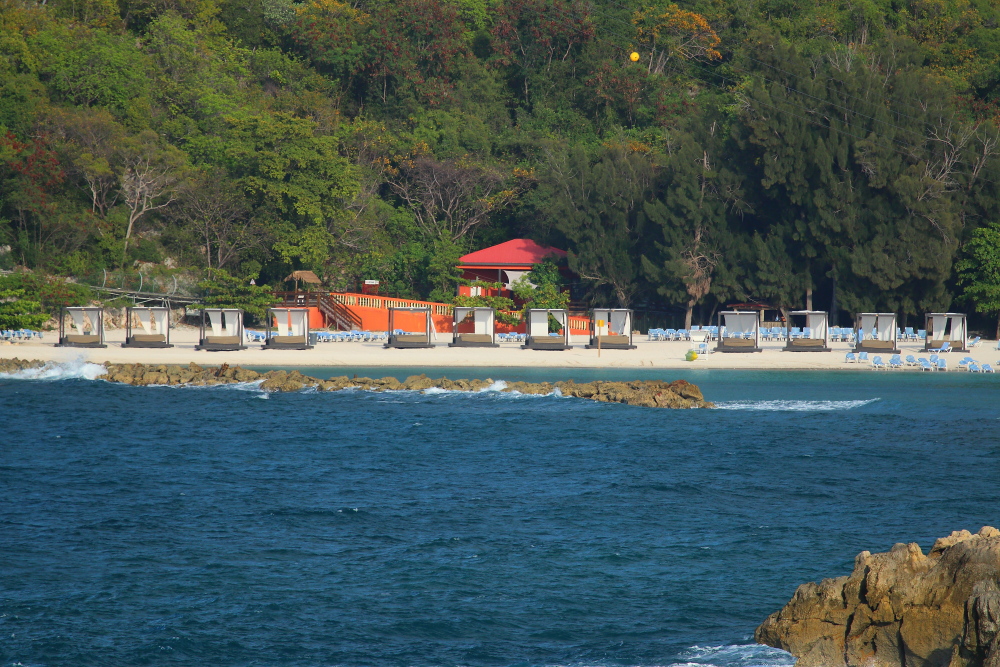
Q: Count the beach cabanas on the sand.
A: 12